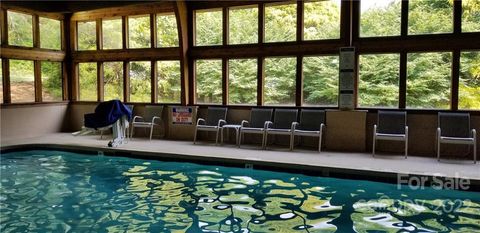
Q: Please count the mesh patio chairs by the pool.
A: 7